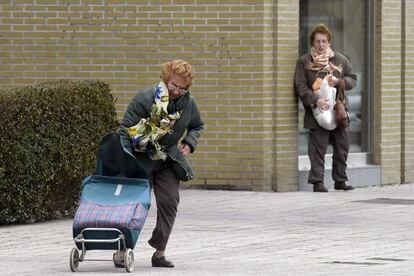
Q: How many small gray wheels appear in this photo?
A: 2